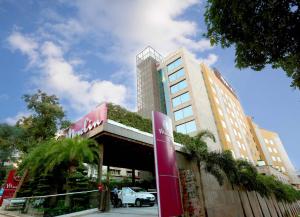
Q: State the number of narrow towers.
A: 1